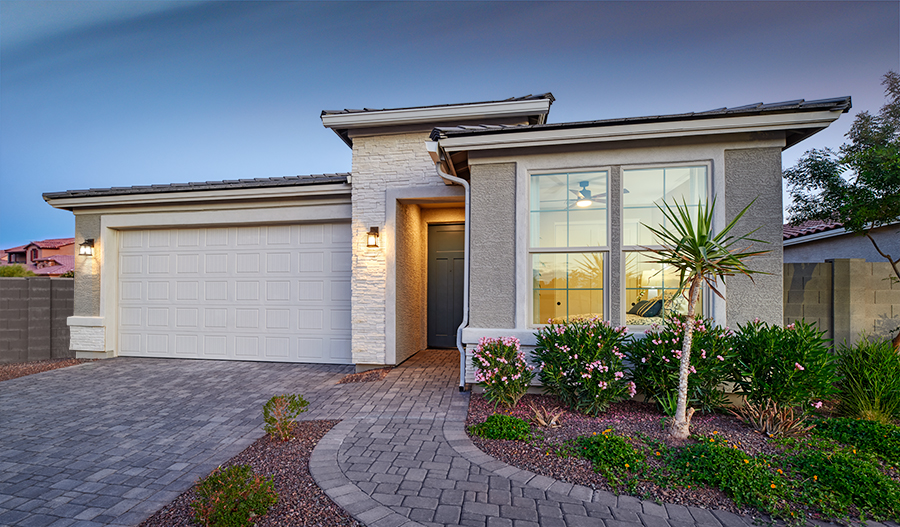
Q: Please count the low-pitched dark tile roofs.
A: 3